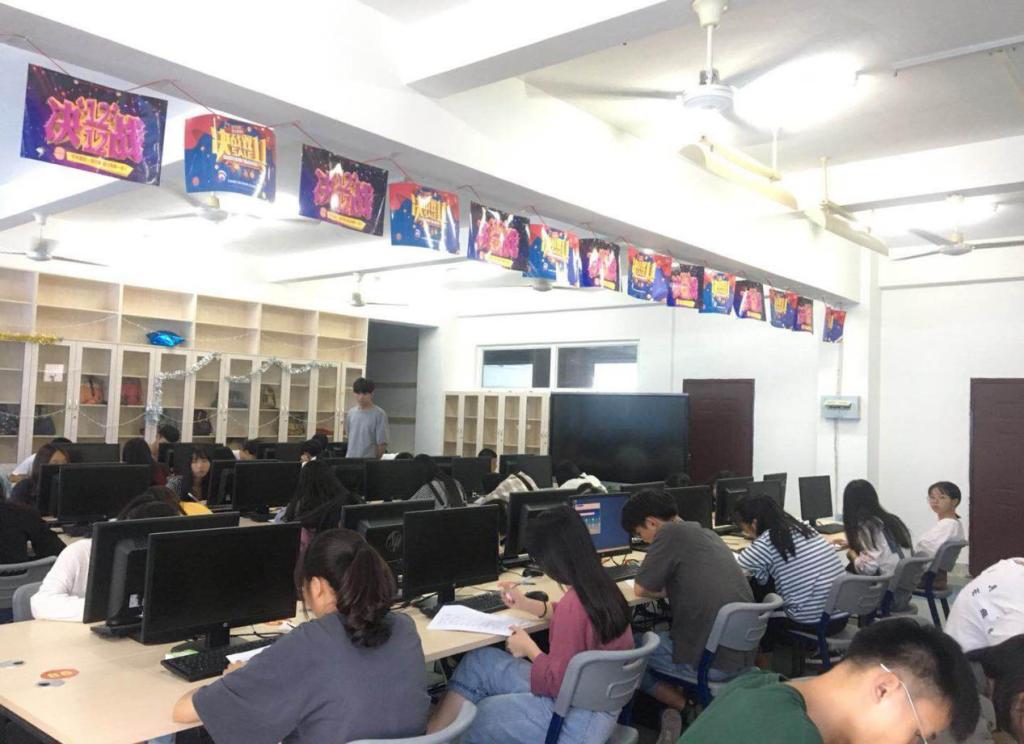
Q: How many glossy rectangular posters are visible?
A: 14